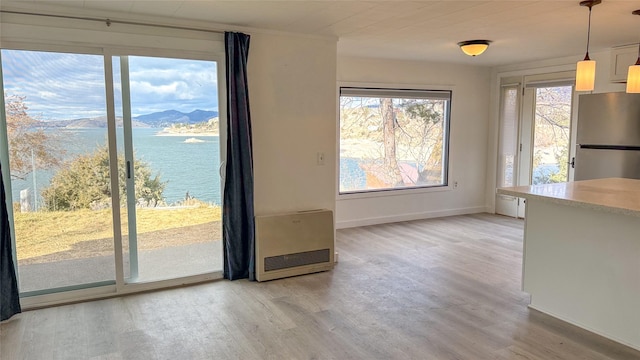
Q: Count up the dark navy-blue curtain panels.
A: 2